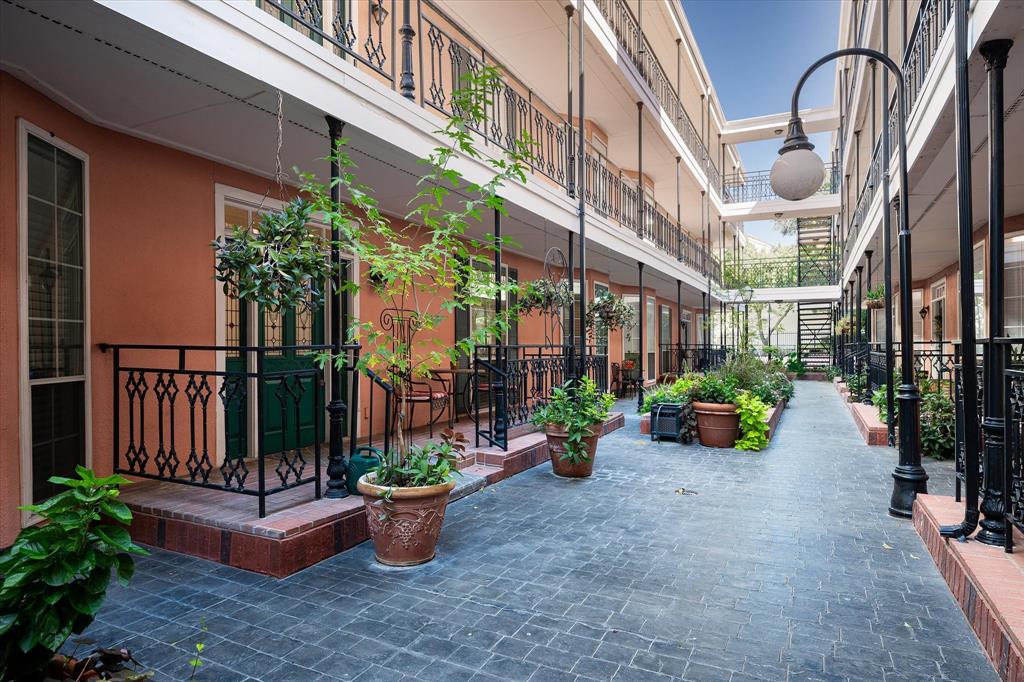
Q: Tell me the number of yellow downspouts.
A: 0